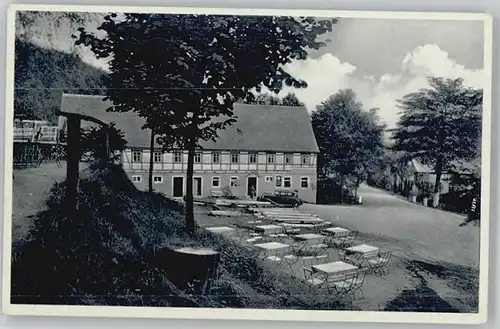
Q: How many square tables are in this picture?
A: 7